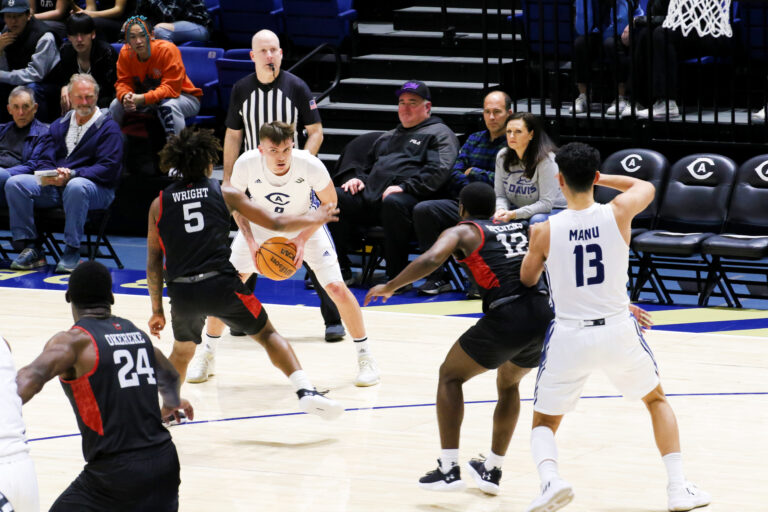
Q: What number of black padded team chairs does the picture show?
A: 3